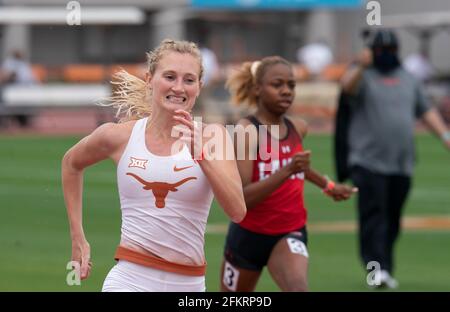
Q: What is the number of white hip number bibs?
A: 2